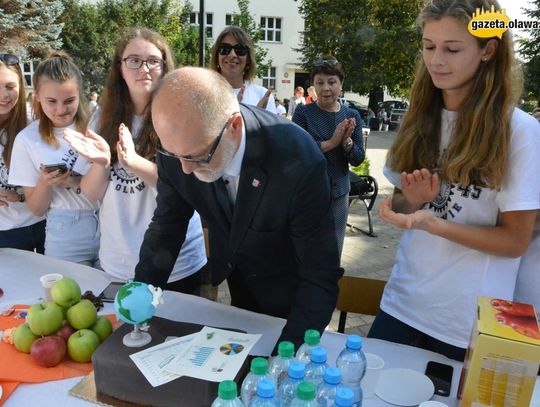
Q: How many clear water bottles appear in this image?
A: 11